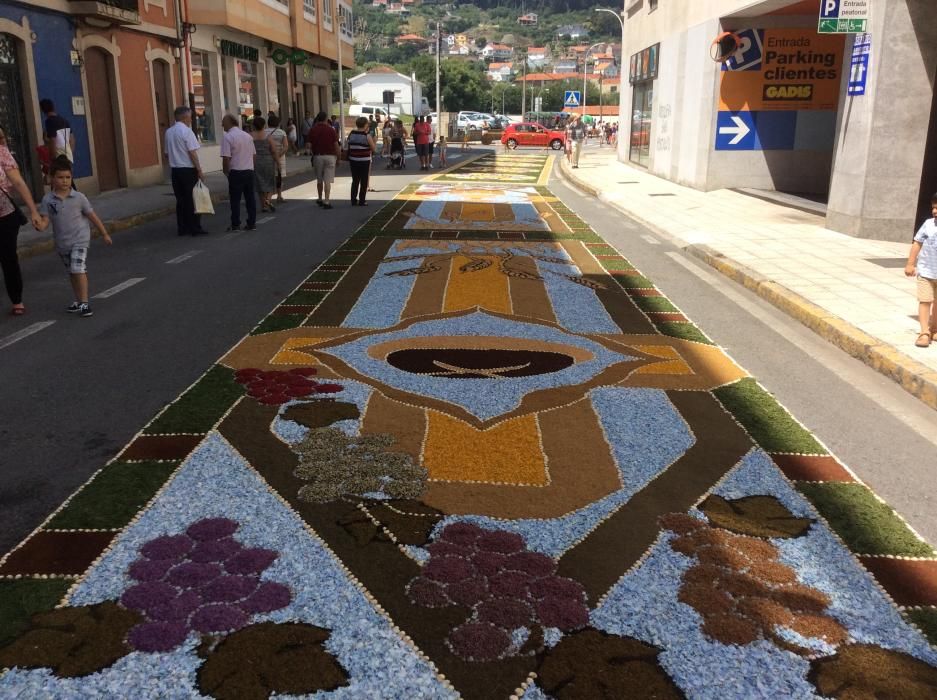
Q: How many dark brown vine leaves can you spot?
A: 7